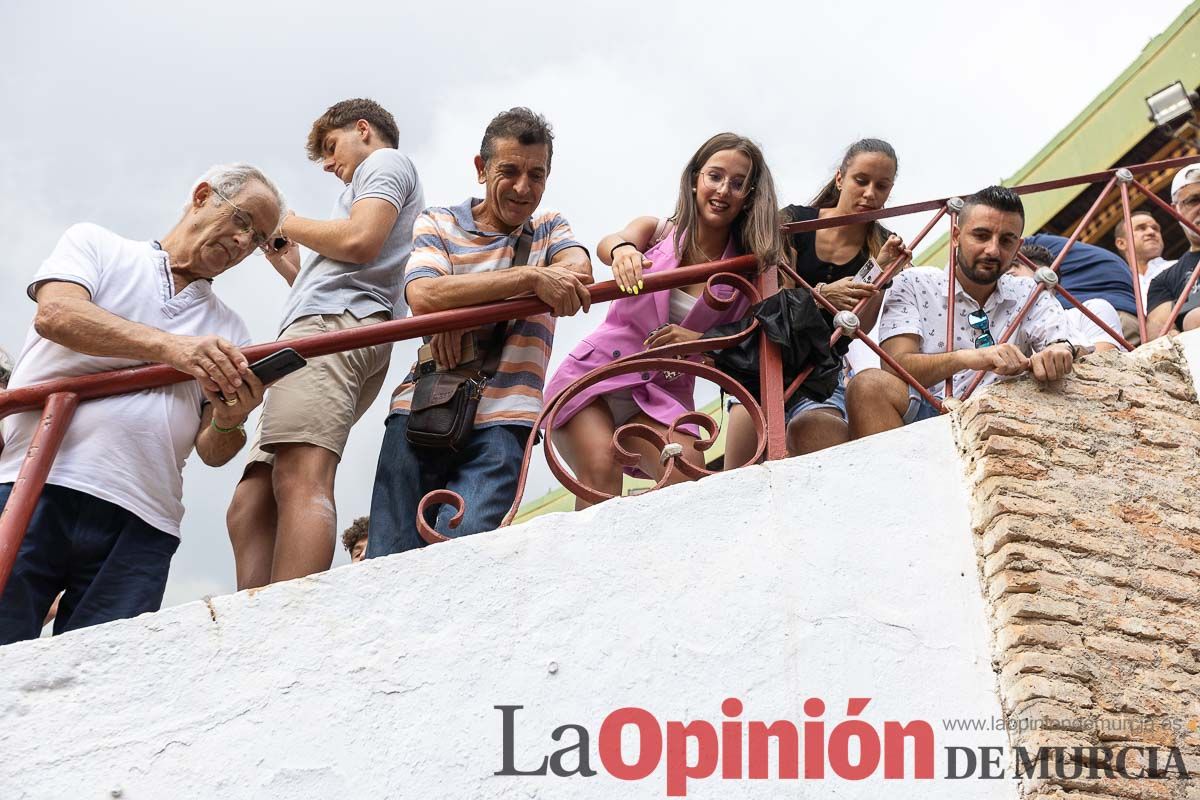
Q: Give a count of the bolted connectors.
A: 4